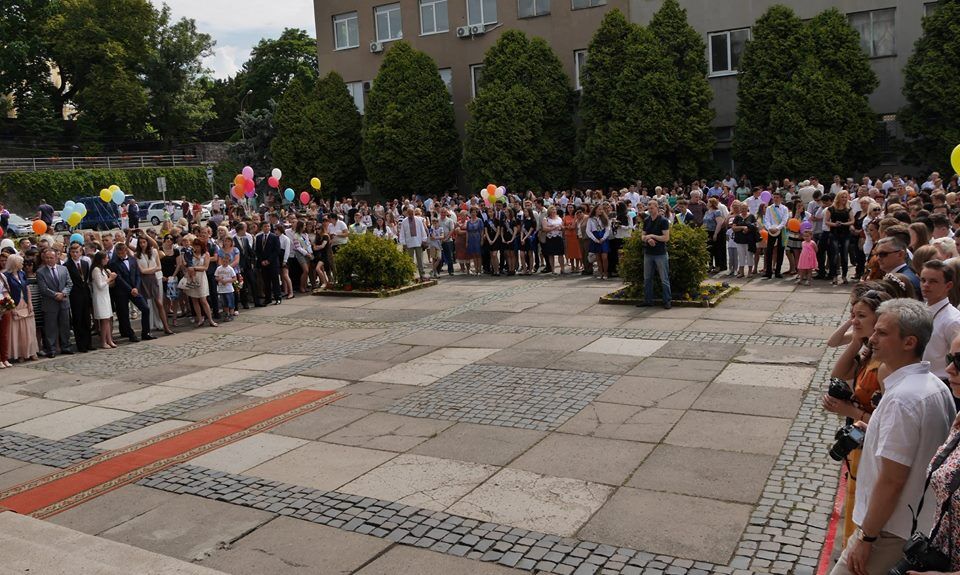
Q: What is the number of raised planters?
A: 2